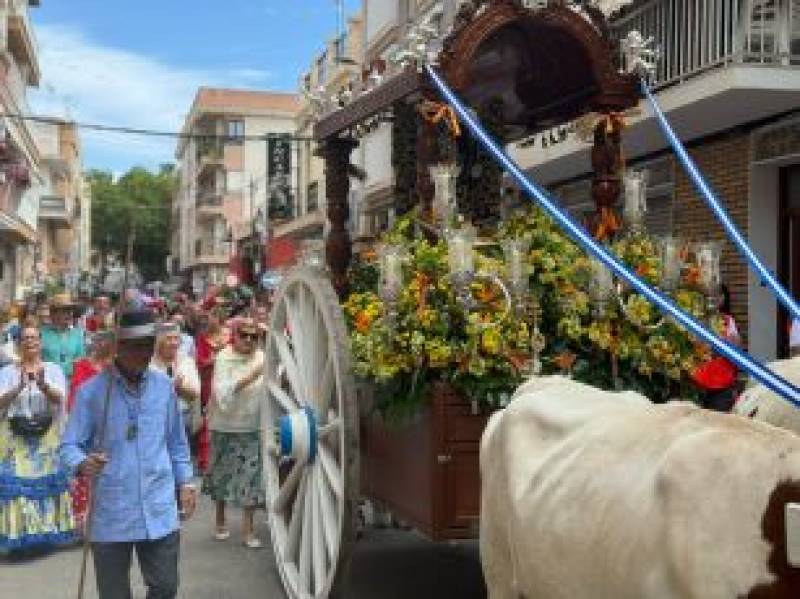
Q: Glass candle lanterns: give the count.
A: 8